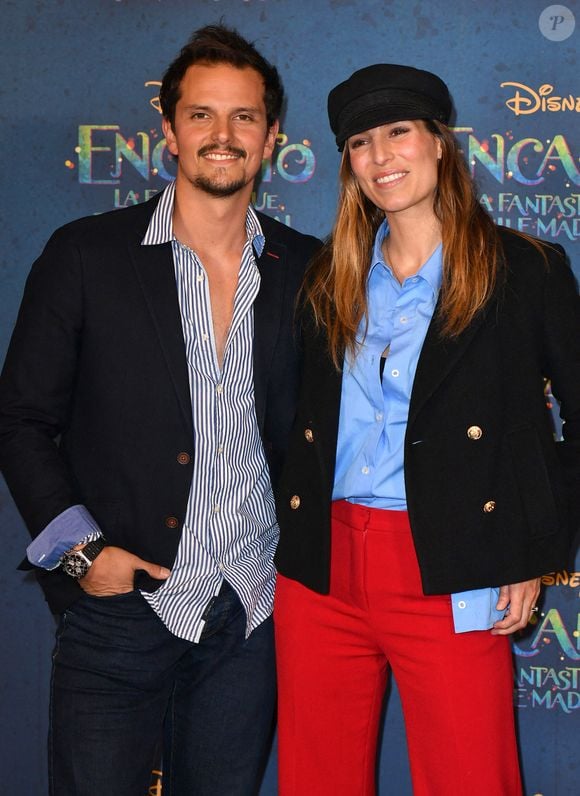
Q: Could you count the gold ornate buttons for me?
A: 4